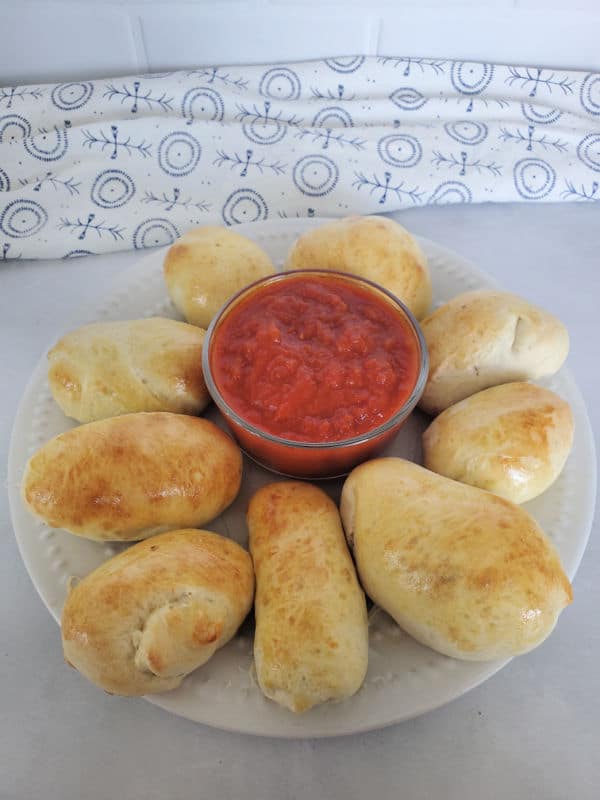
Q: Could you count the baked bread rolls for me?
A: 9